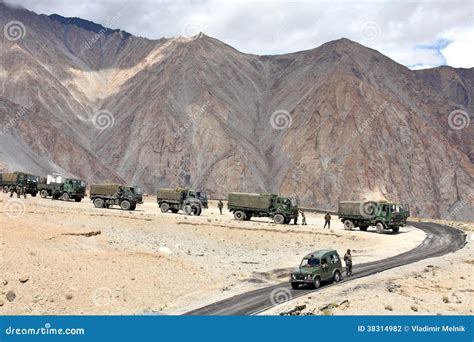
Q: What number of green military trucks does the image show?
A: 6